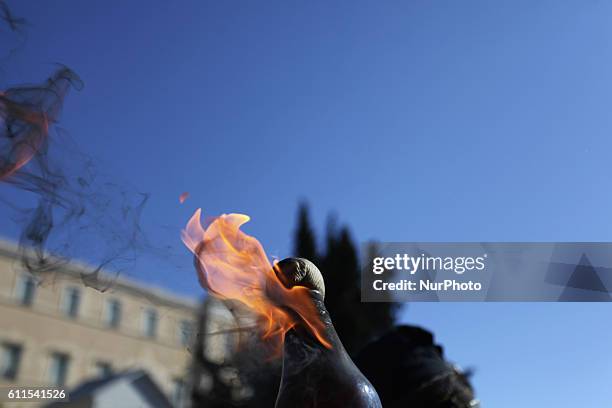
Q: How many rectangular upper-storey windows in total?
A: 5